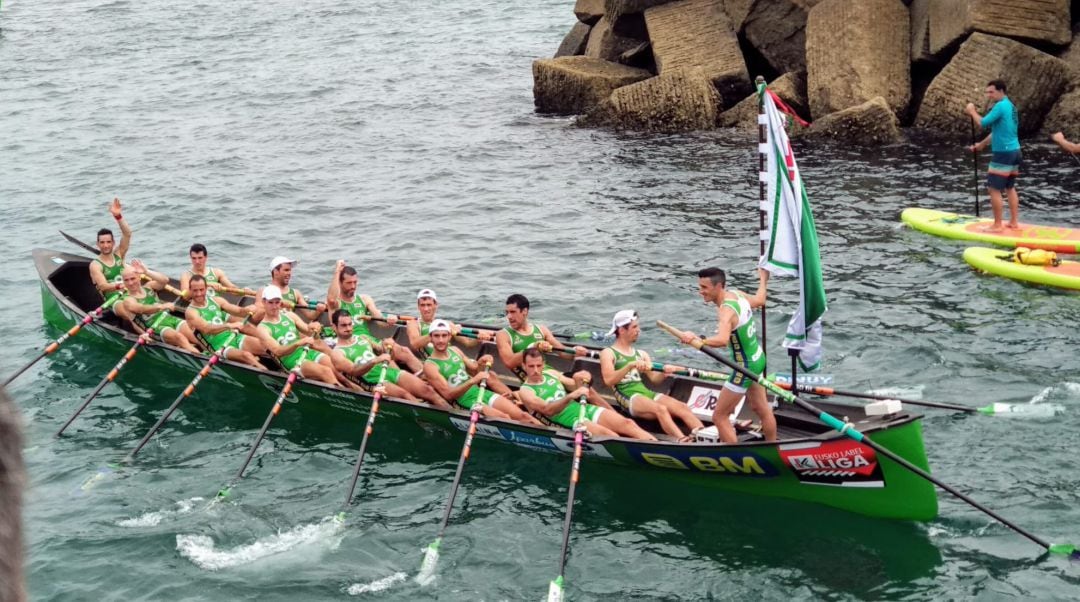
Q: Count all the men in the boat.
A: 14